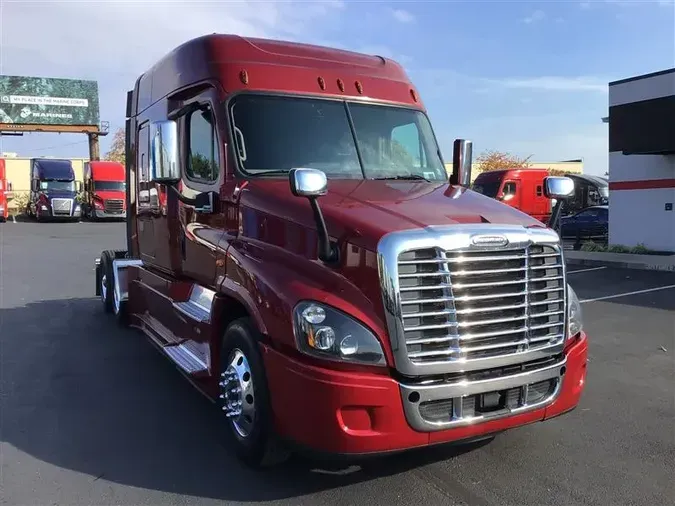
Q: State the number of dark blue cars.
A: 1